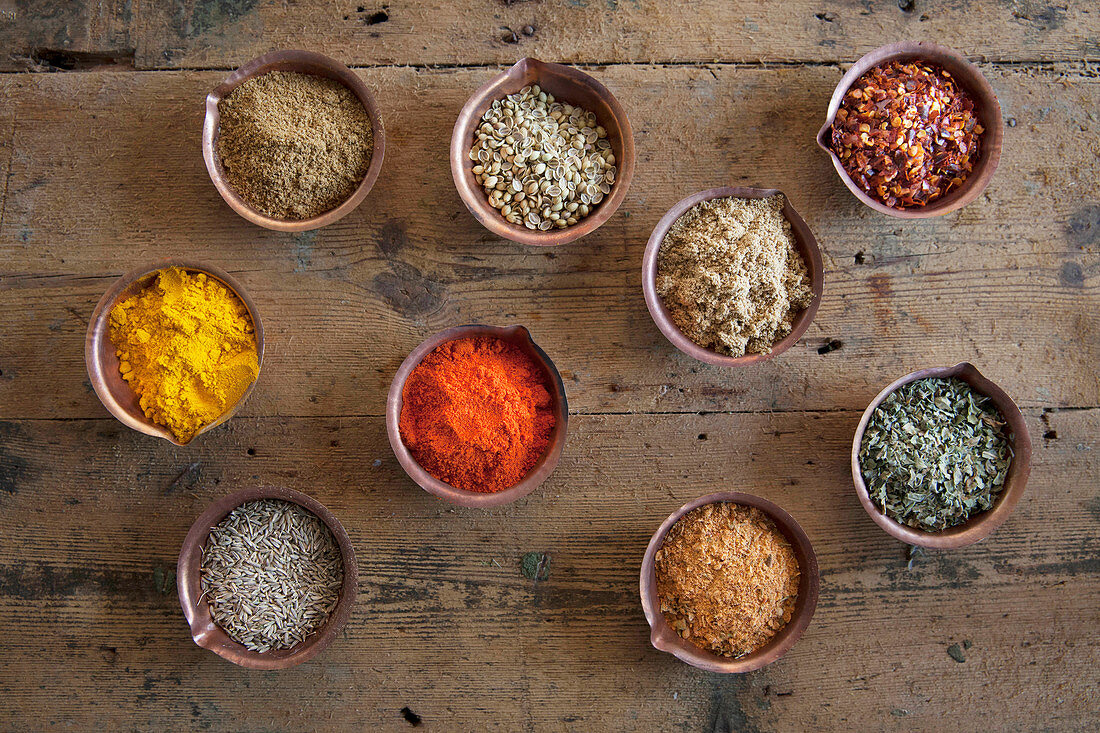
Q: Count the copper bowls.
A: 9